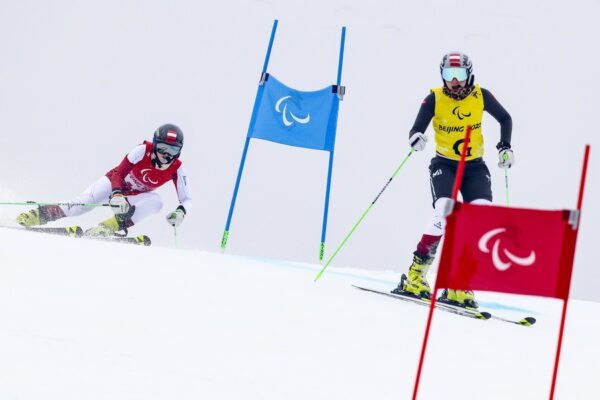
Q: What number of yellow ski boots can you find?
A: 4